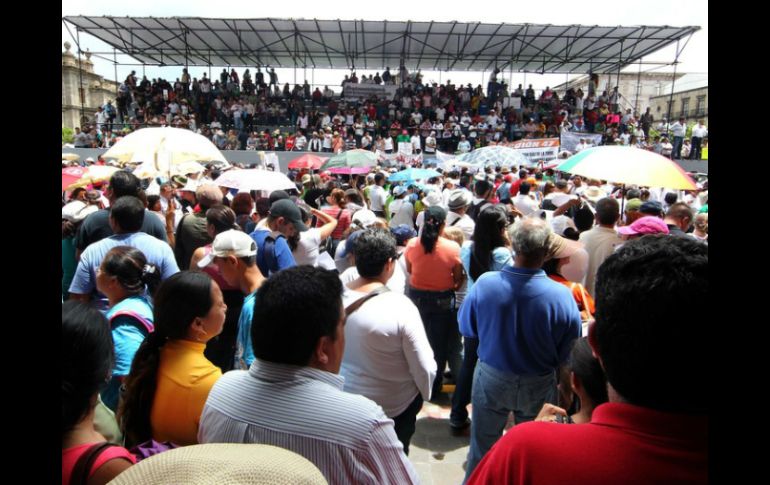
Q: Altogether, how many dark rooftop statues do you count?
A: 0